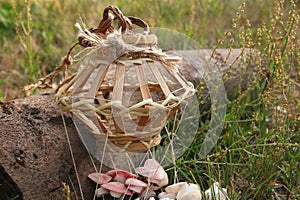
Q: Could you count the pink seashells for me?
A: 0